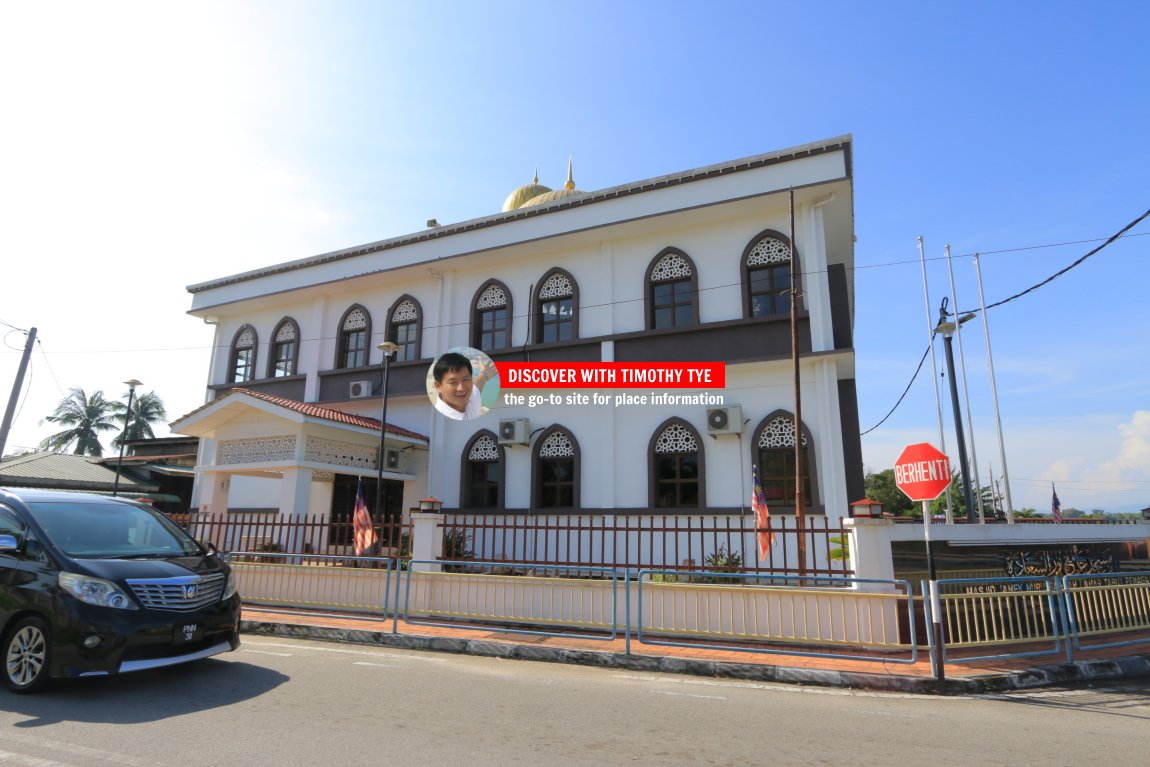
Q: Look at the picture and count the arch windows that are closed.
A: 12